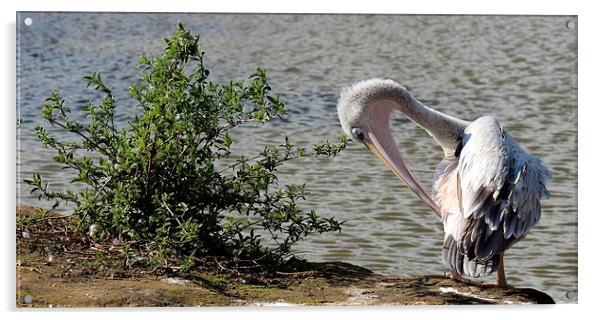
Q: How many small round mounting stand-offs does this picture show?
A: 4